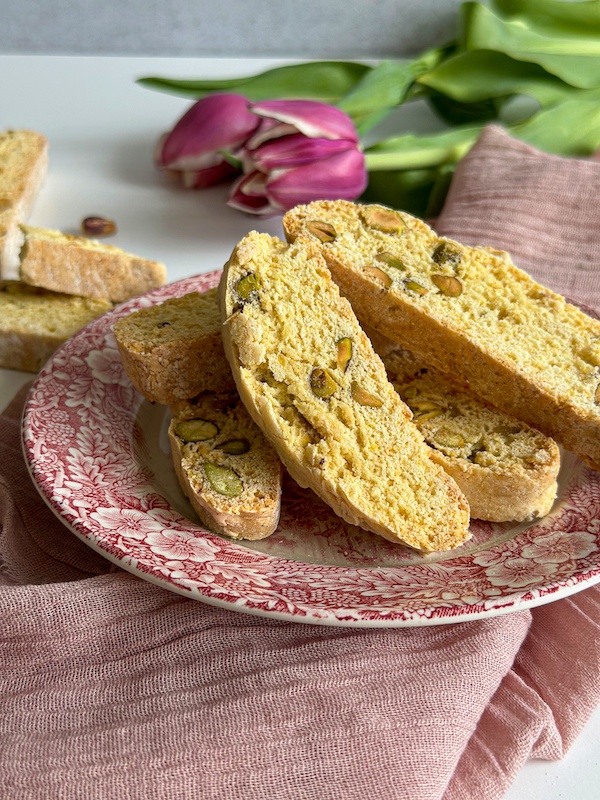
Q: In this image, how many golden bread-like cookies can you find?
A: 8